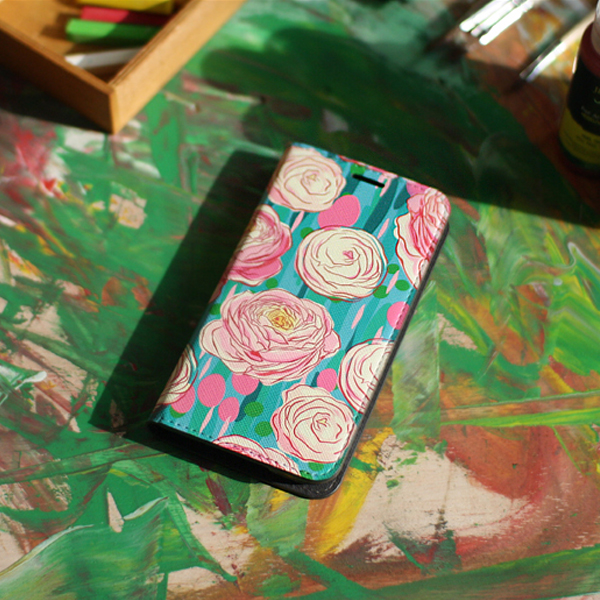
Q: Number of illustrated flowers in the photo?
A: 9